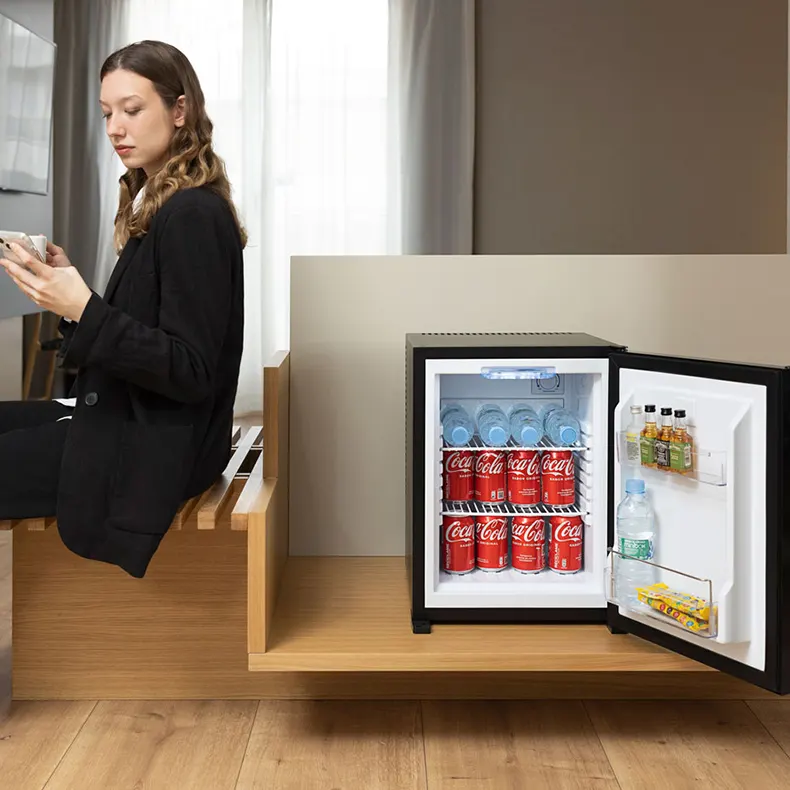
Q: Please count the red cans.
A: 8